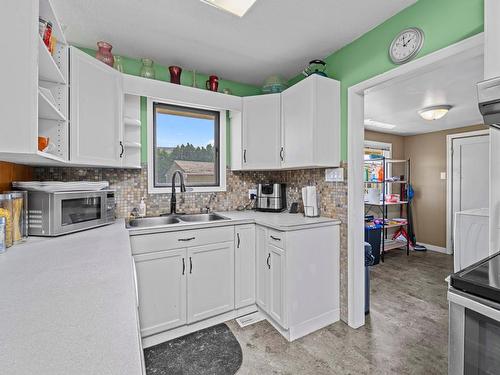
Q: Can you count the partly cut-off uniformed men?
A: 0